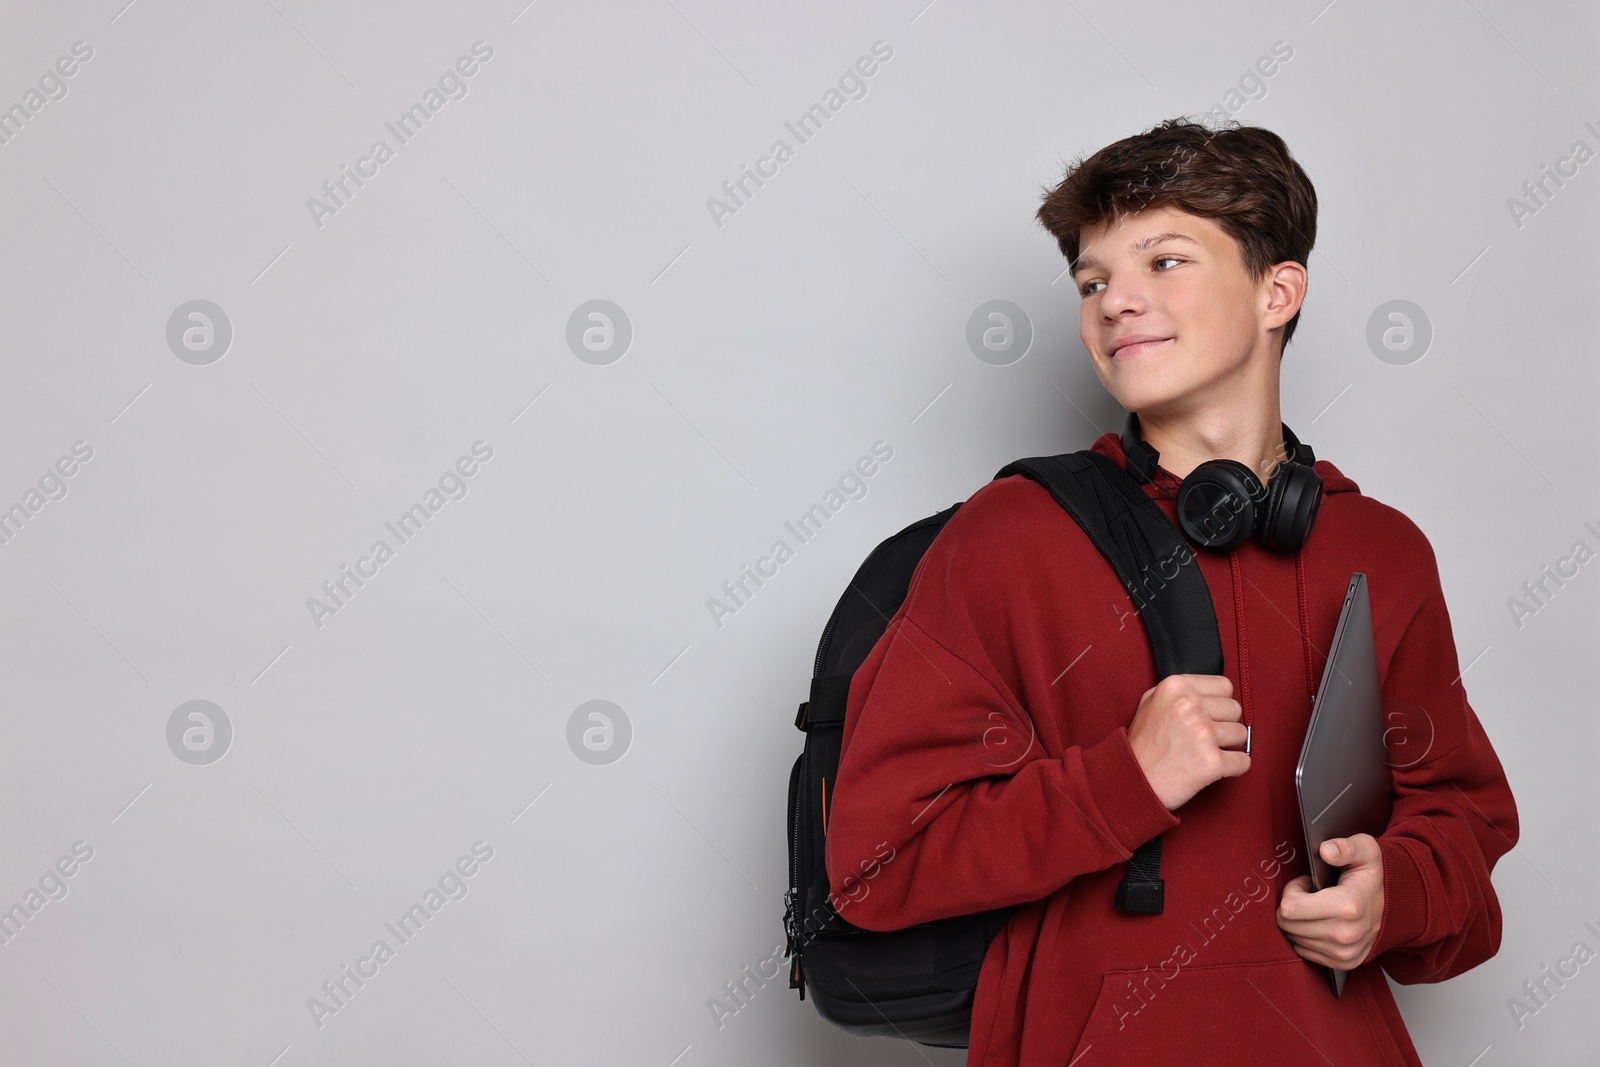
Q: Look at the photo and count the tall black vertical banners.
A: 0